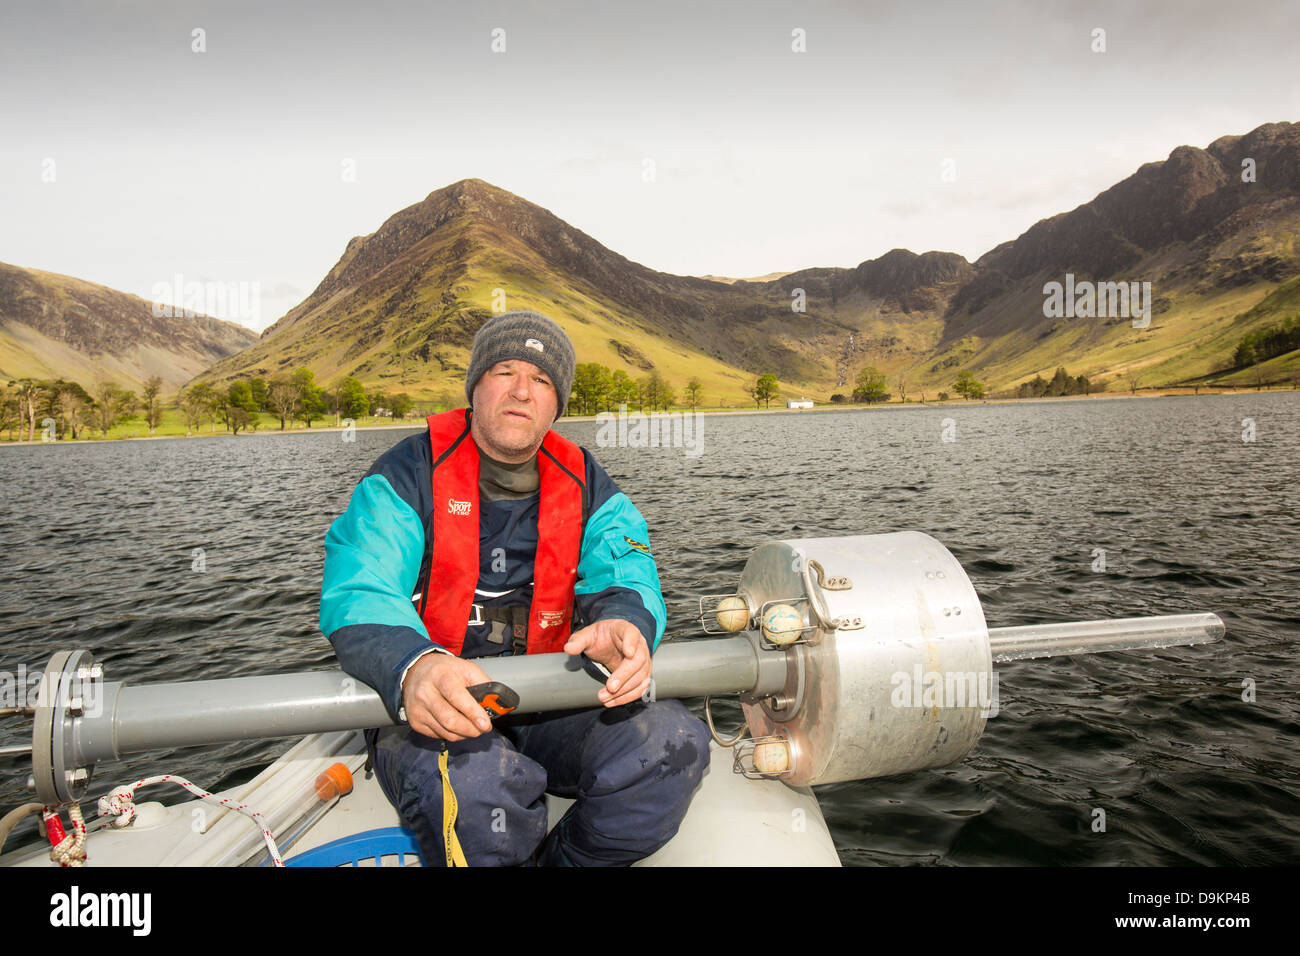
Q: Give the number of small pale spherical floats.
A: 3